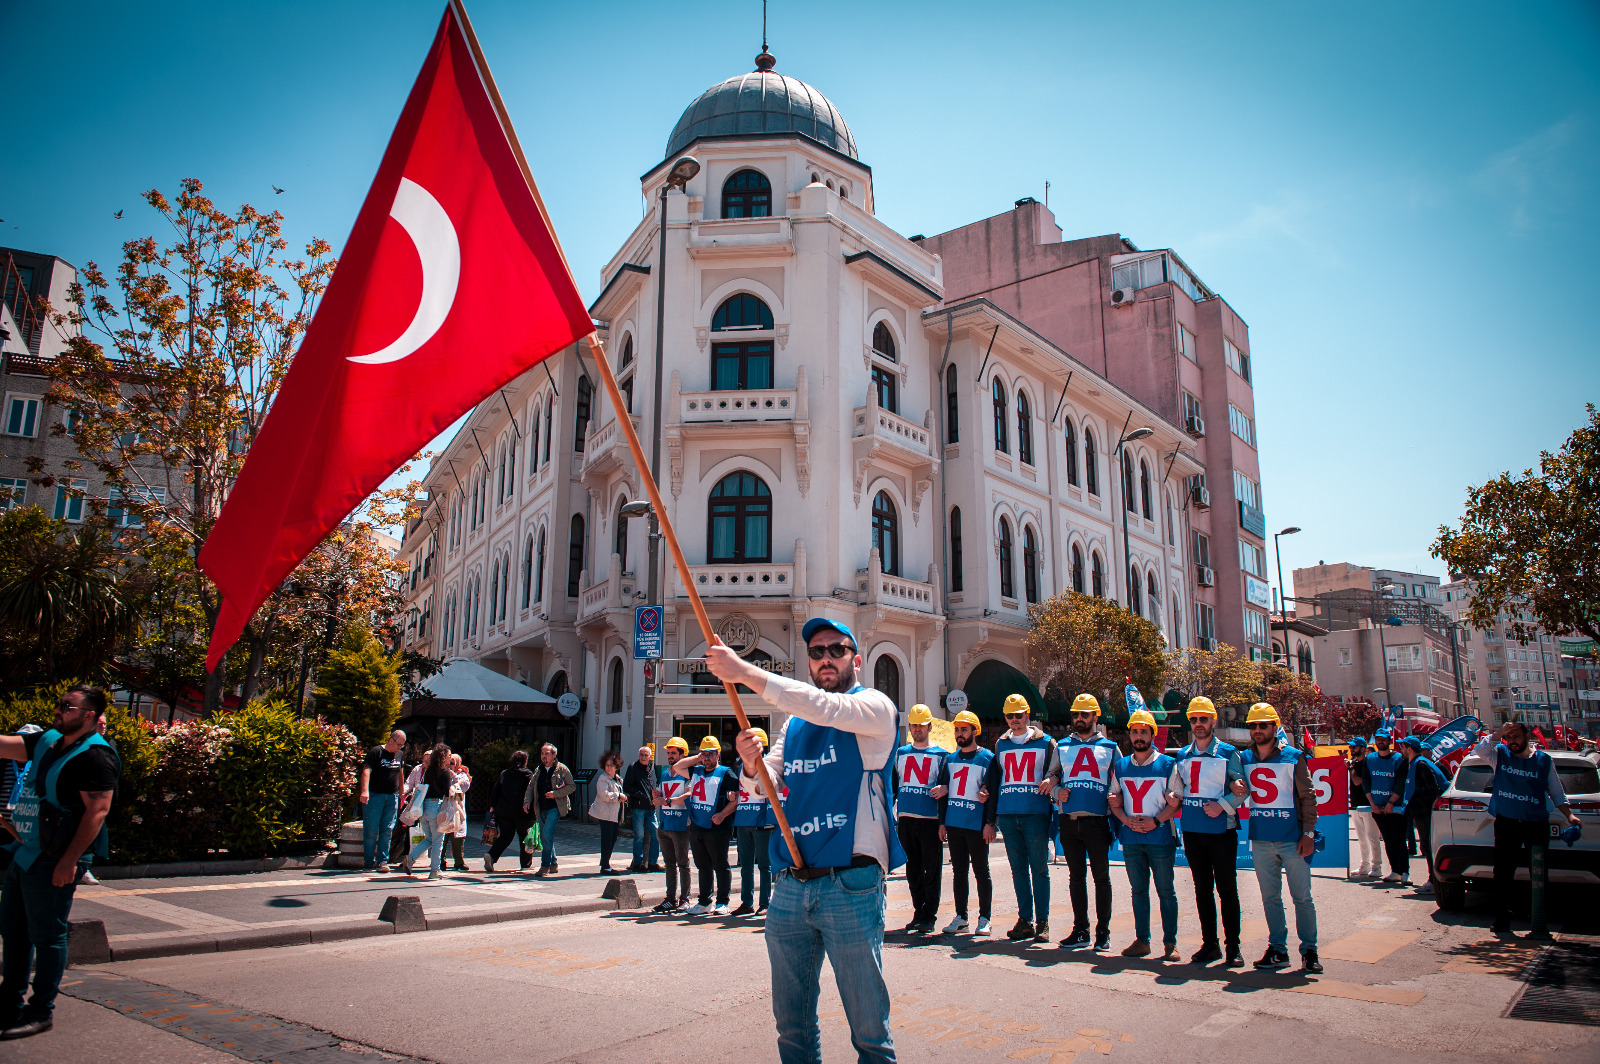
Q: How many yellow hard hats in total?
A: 10